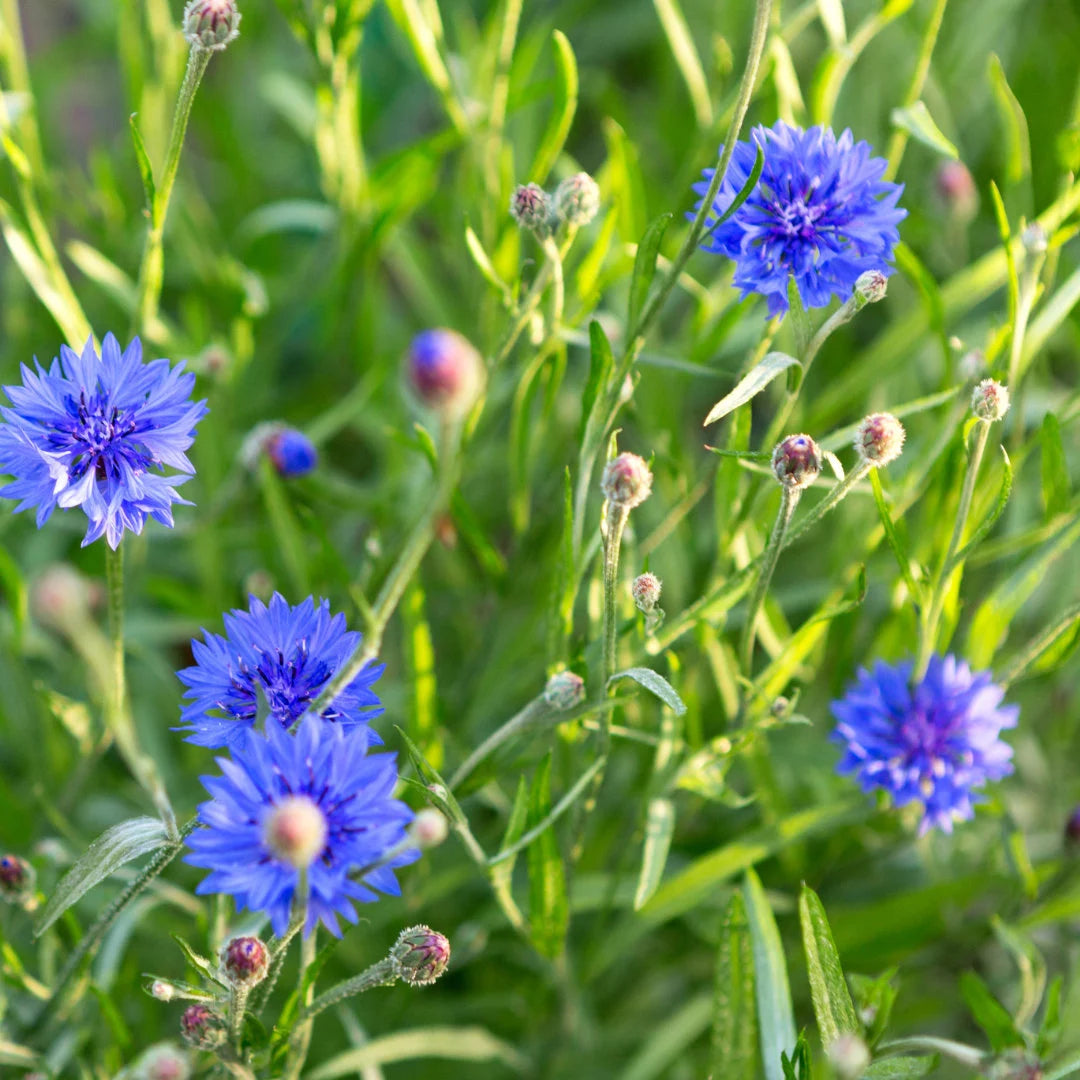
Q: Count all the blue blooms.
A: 5